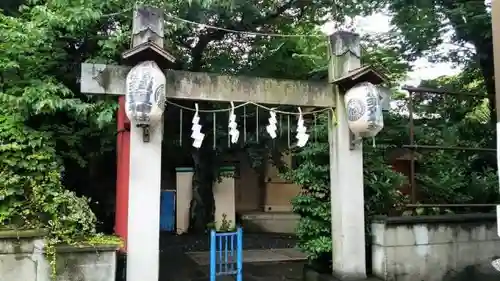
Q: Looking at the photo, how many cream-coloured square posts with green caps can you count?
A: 2